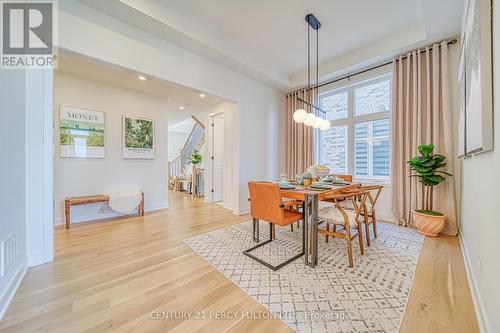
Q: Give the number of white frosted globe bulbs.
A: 4